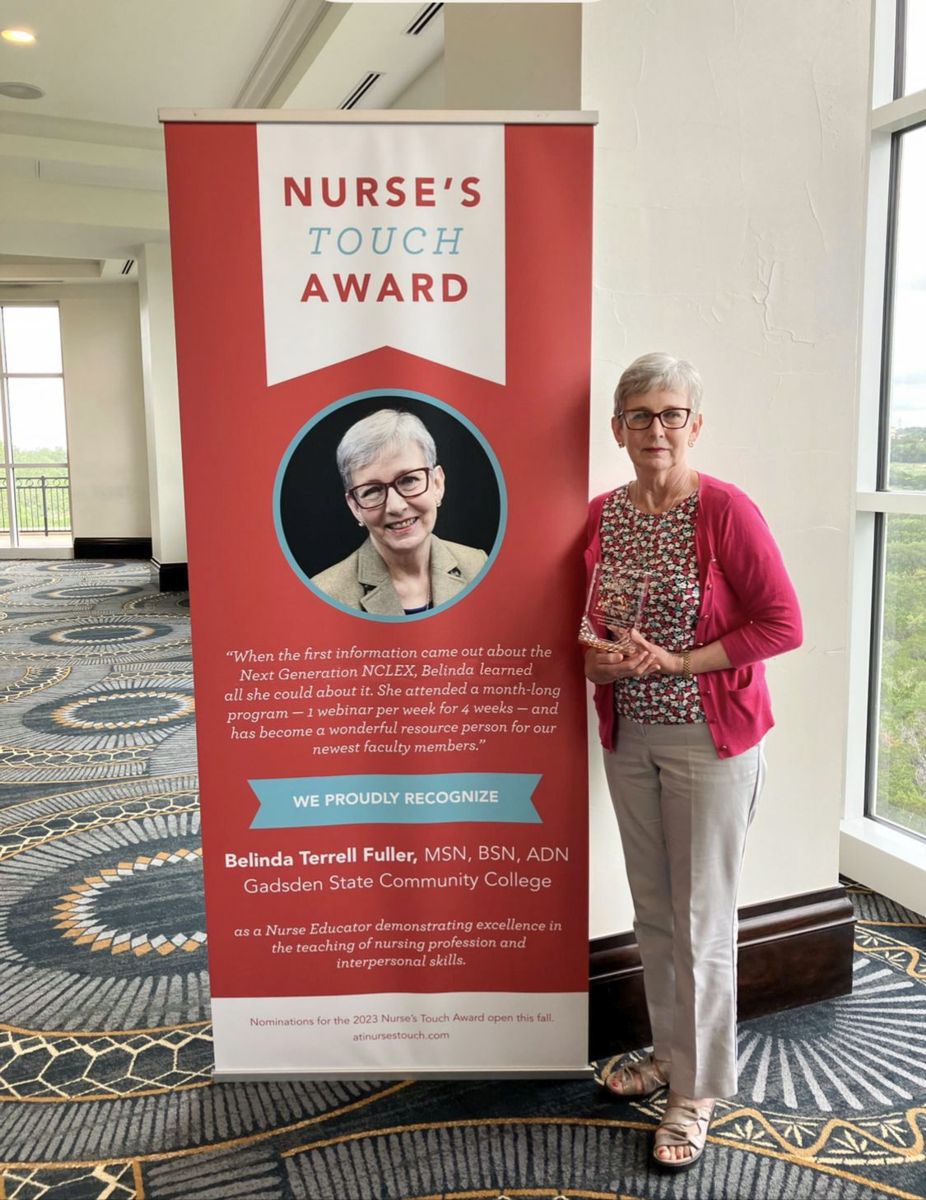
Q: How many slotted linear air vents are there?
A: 3